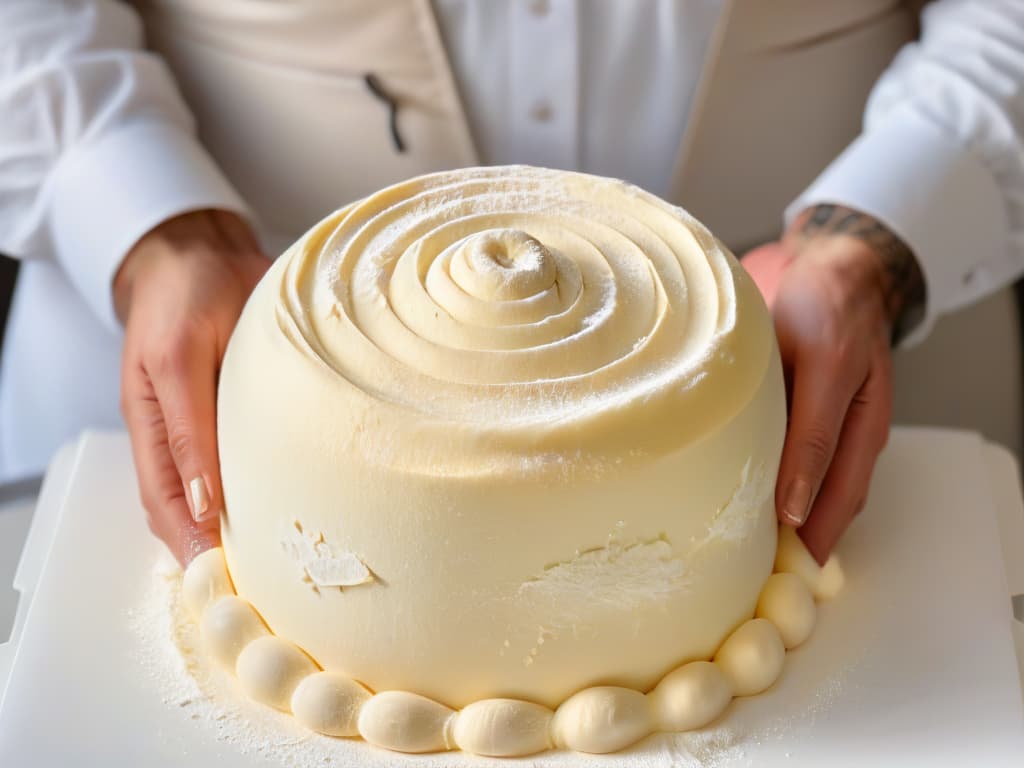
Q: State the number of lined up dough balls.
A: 11